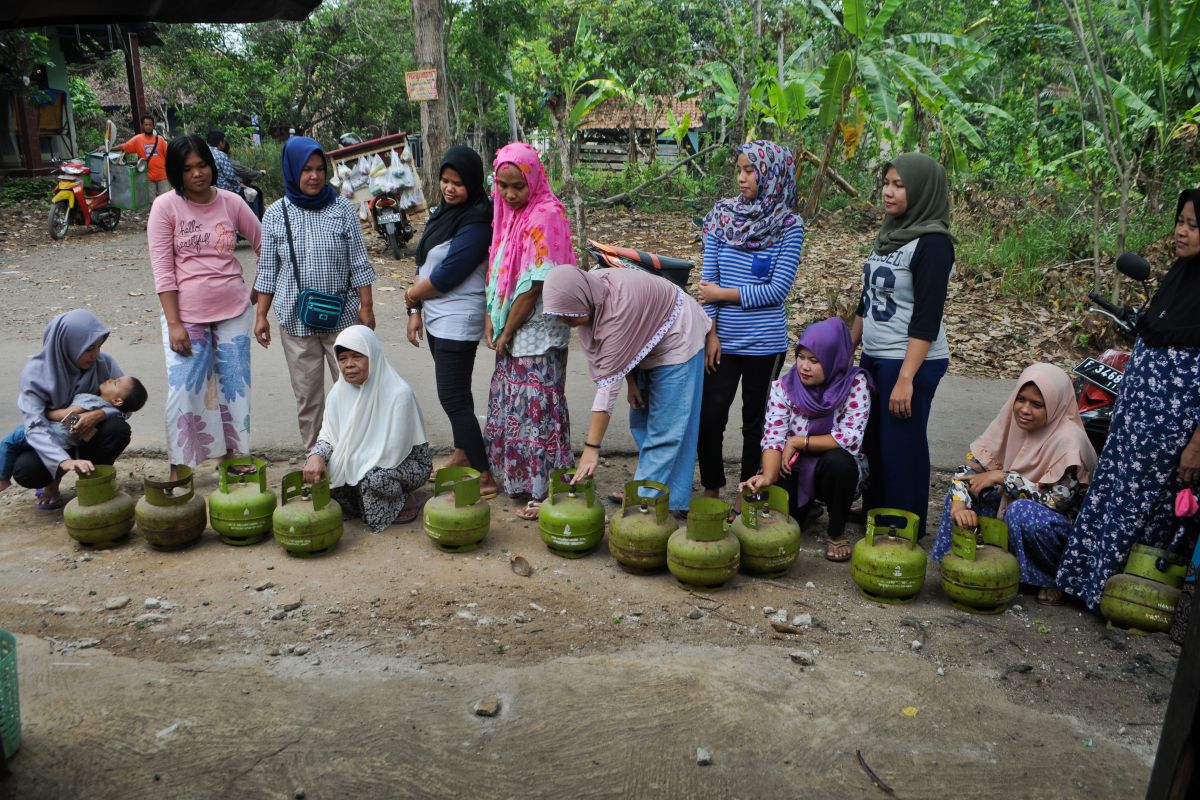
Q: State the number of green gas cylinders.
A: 12